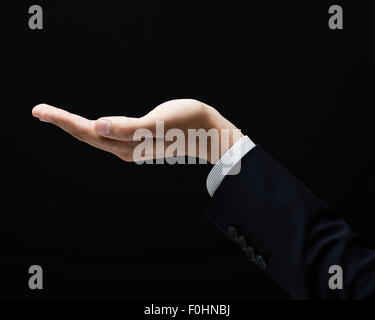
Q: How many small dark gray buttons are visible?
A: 4